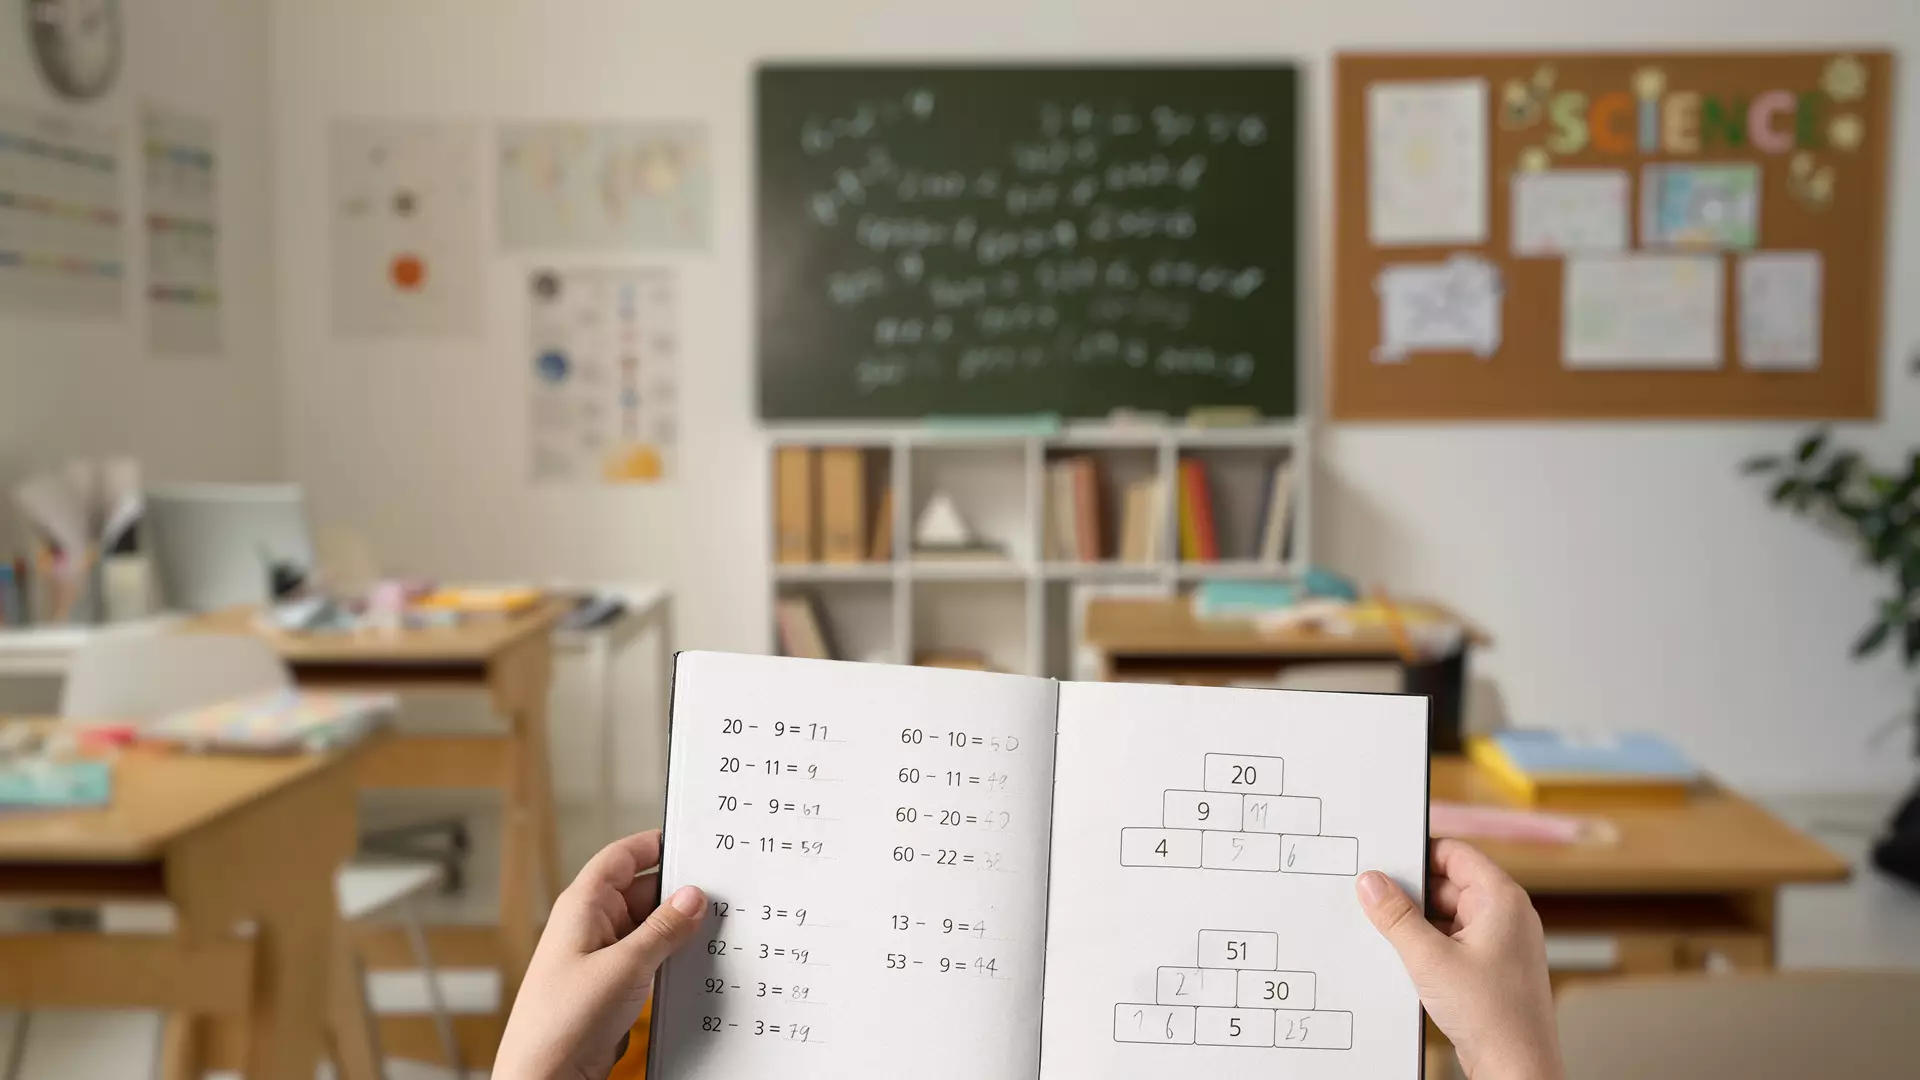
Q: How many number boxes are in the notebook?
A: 12